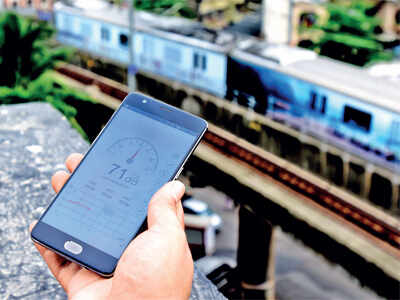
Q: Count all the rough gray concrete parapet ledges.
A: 1